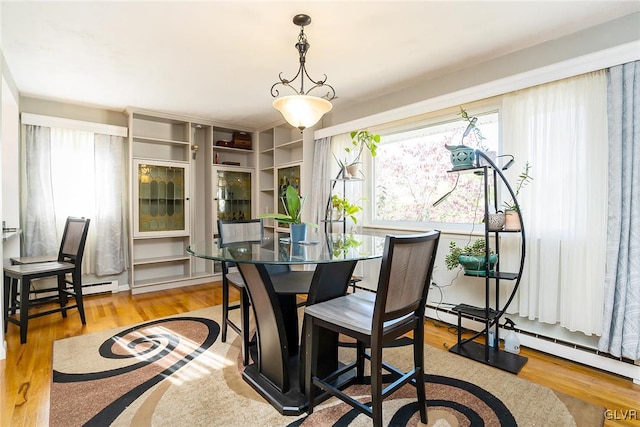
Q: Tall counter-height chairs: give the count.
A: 4